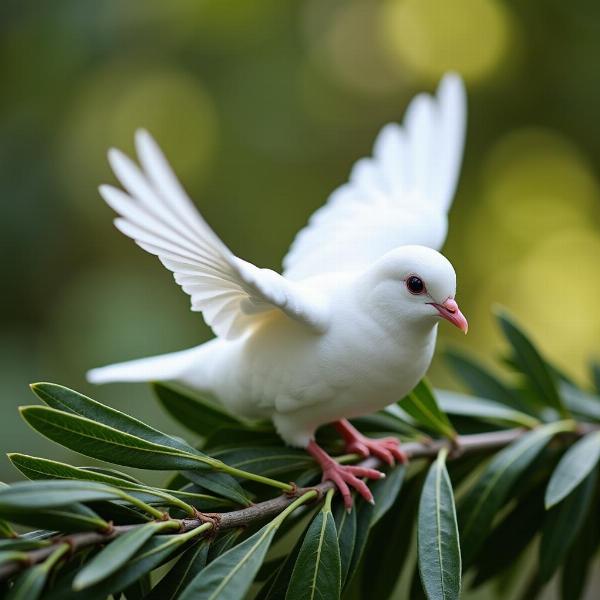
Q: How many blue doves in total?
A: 0